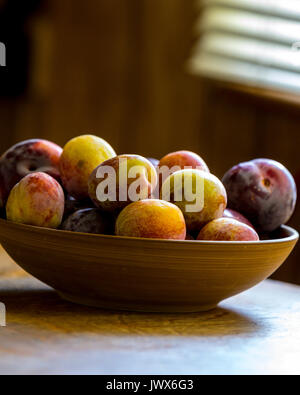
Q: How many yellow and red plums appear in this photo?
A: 7